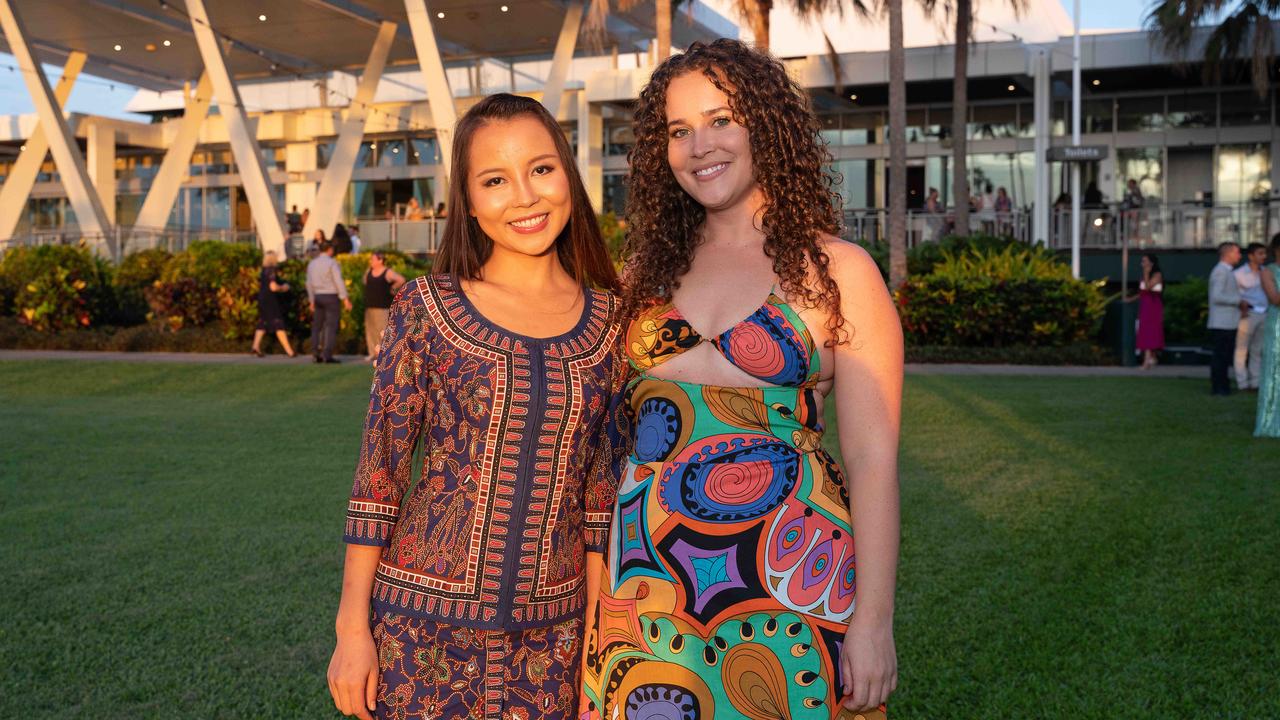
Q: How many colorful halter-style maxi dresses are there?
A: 1